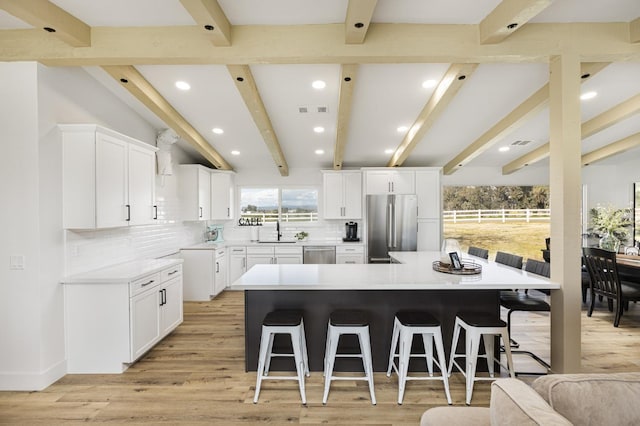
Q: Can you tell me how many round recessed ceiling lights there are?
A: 11